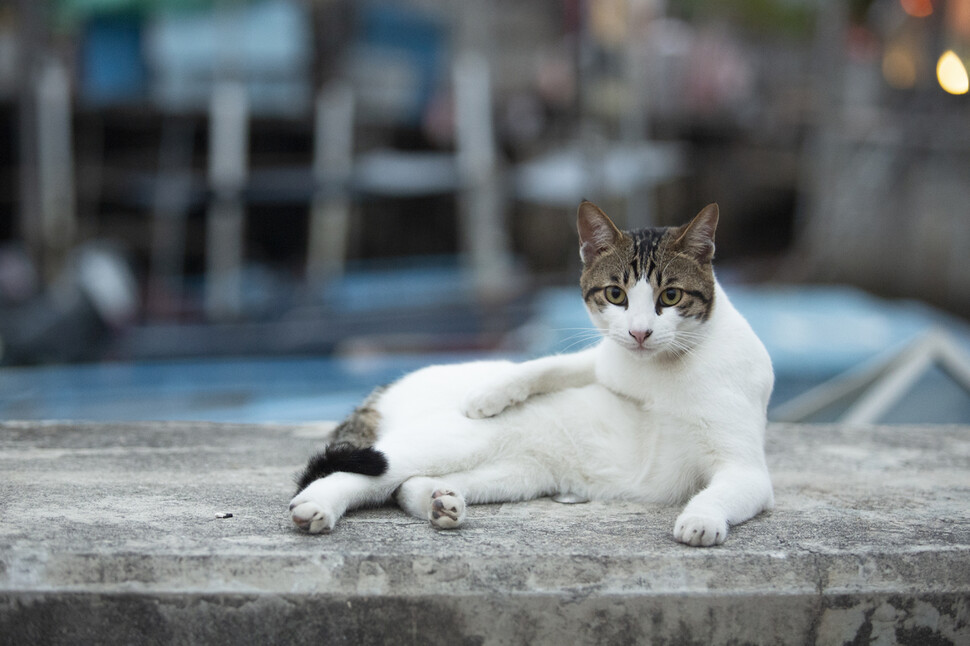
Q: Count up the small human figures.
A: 0